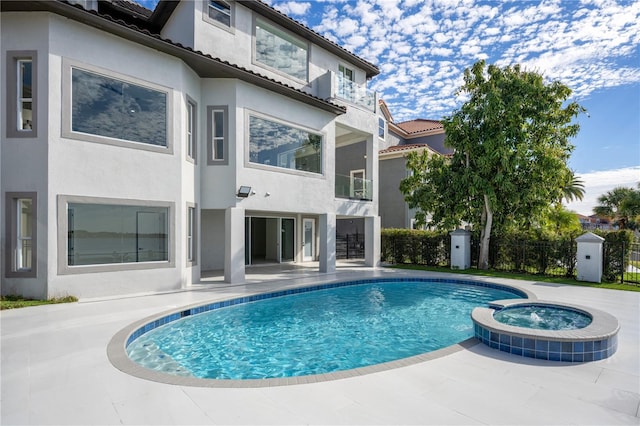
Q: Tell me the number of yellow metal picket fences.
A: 0